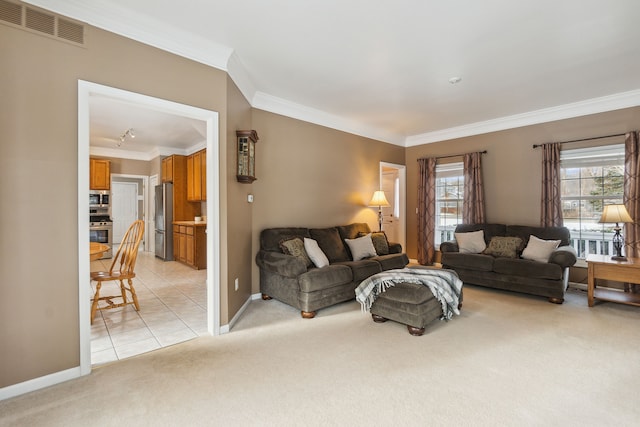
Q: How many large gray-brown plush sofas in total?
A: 2